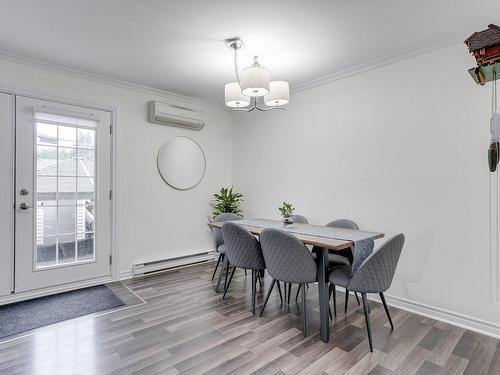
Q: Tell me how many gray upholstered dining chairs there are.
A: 6